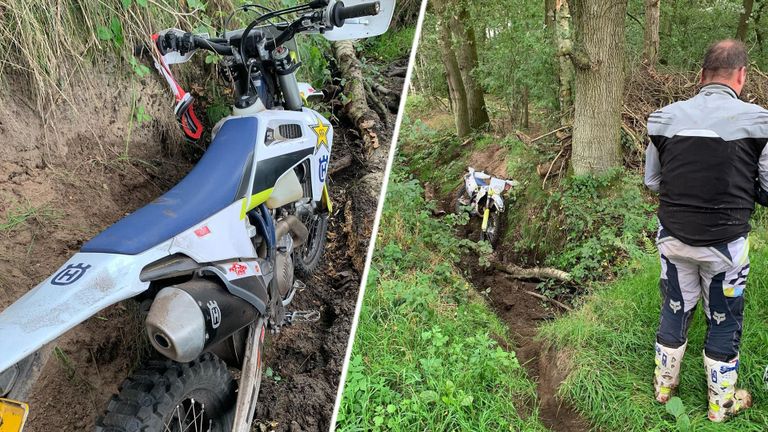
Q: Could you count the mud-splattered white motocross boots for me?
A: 2